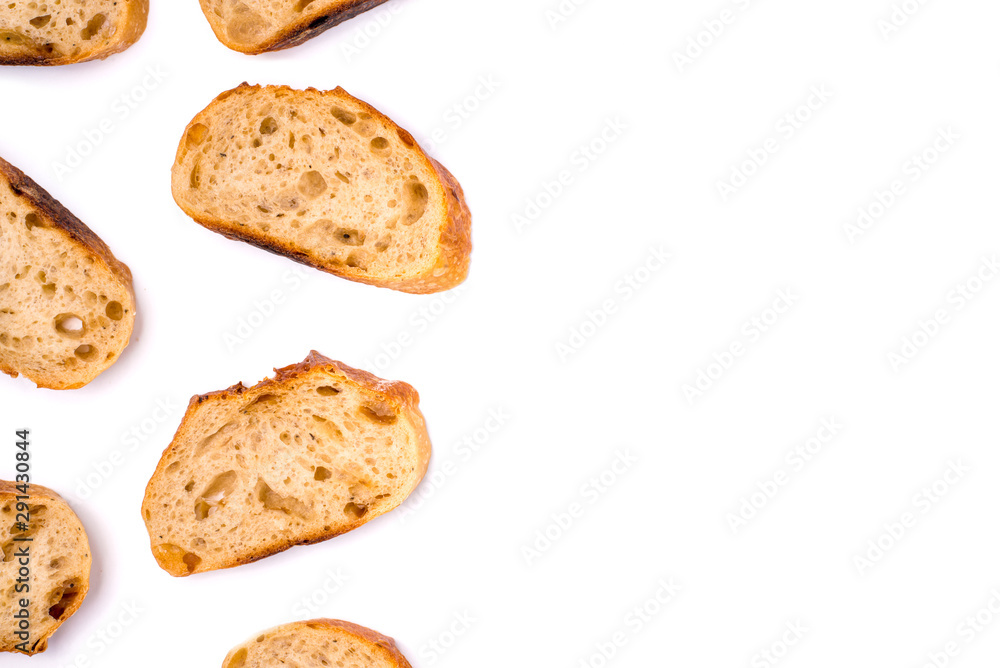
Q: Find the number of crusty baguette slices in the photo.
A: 7